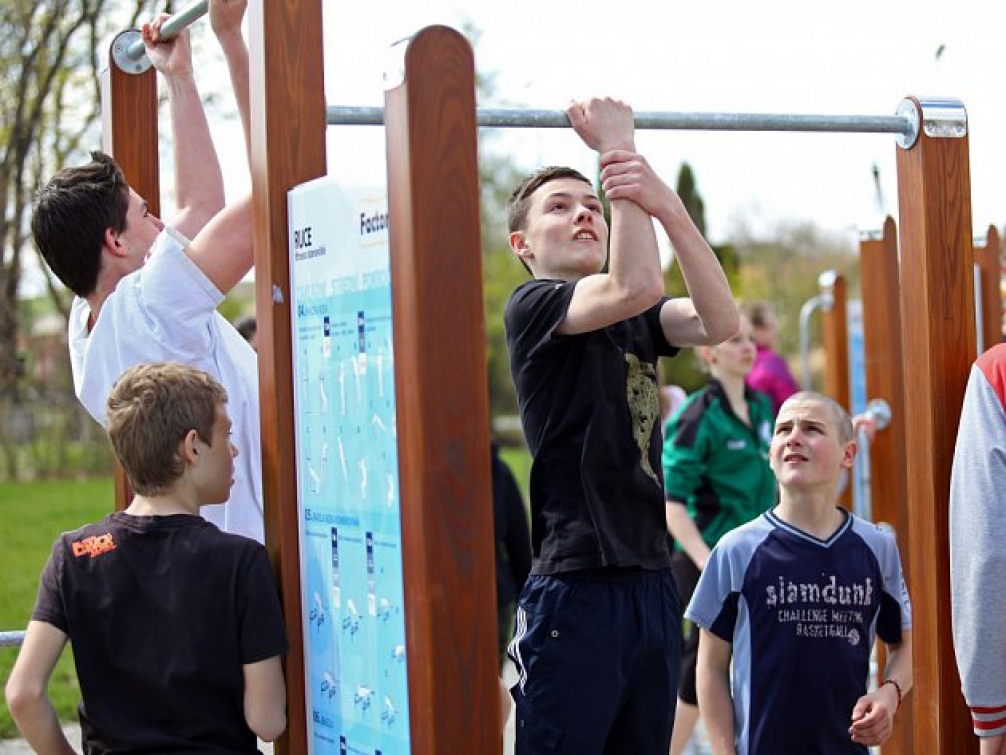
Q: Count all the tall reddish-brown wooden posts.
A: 7